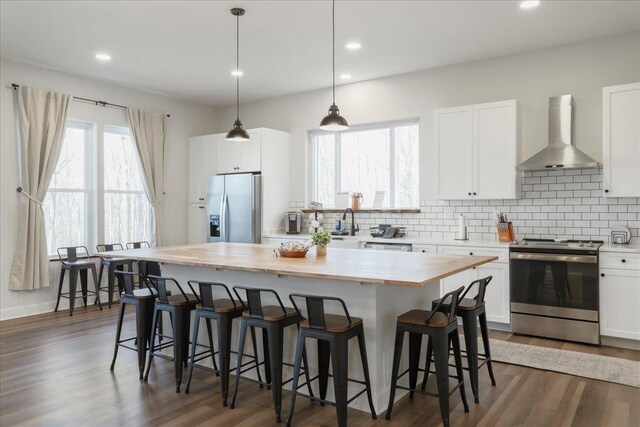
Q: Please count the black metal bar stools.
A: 11